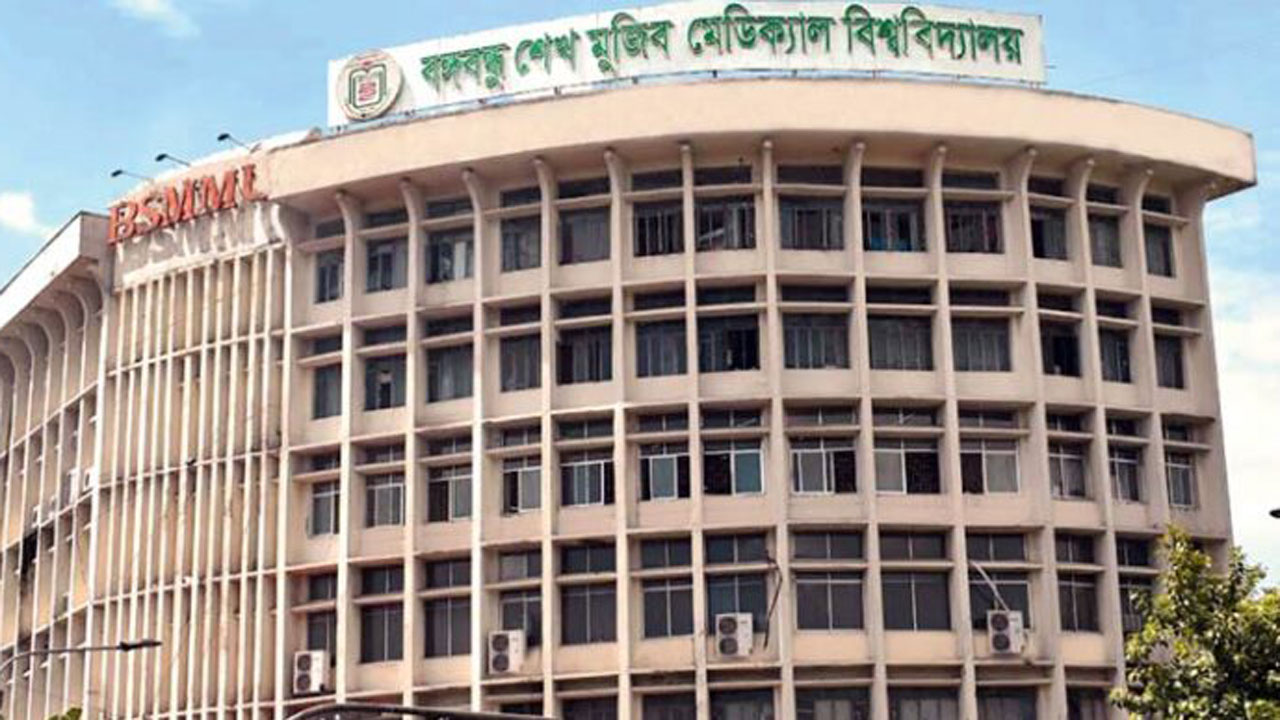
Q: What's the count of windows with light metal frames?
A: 13